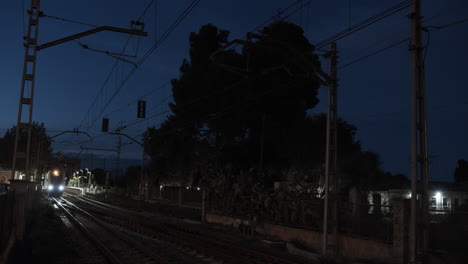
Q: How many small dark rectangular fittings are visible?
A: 2